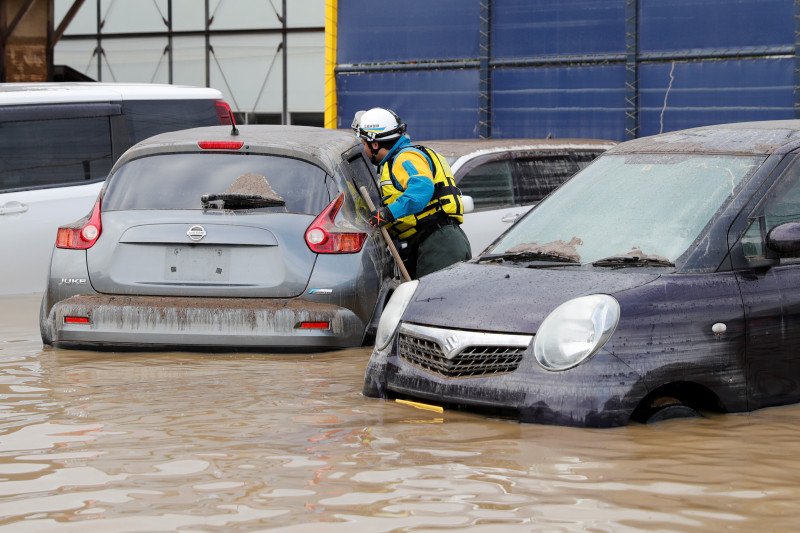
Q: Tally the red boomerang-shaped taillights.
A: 2